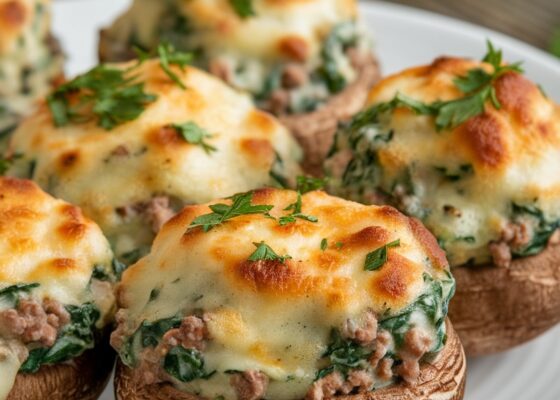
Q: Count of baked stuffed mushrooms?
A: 6